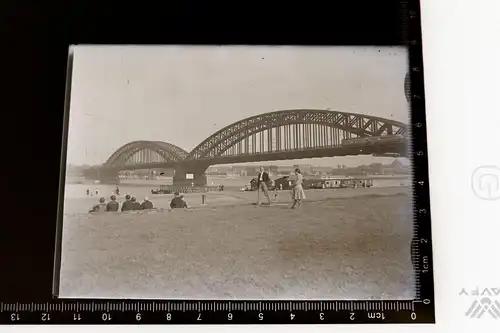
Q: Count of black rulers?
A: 2